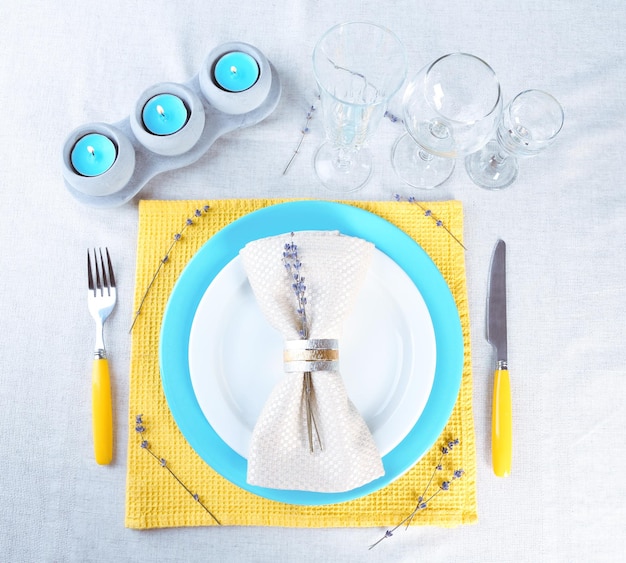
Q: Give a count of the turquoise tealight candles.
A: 3